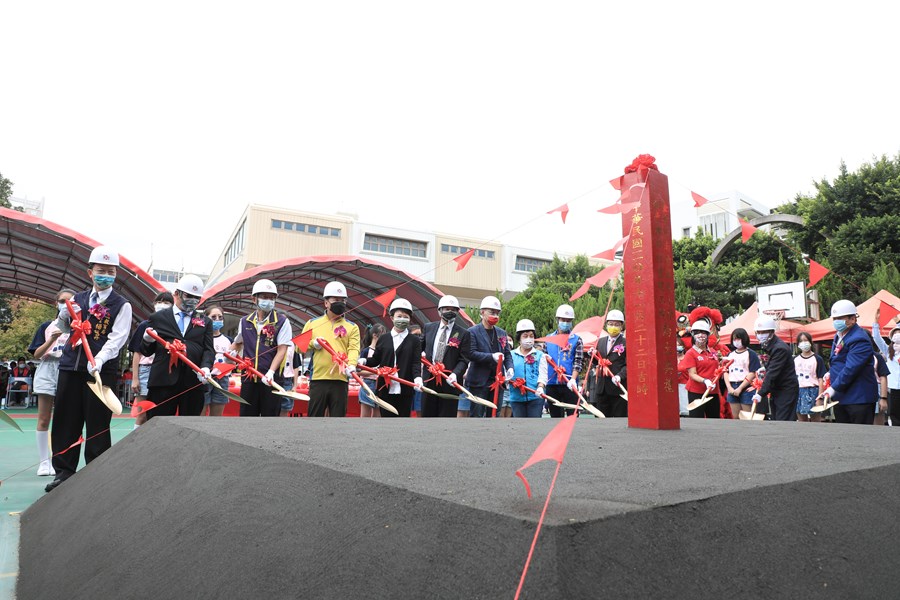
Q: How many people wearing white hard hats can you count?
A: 13